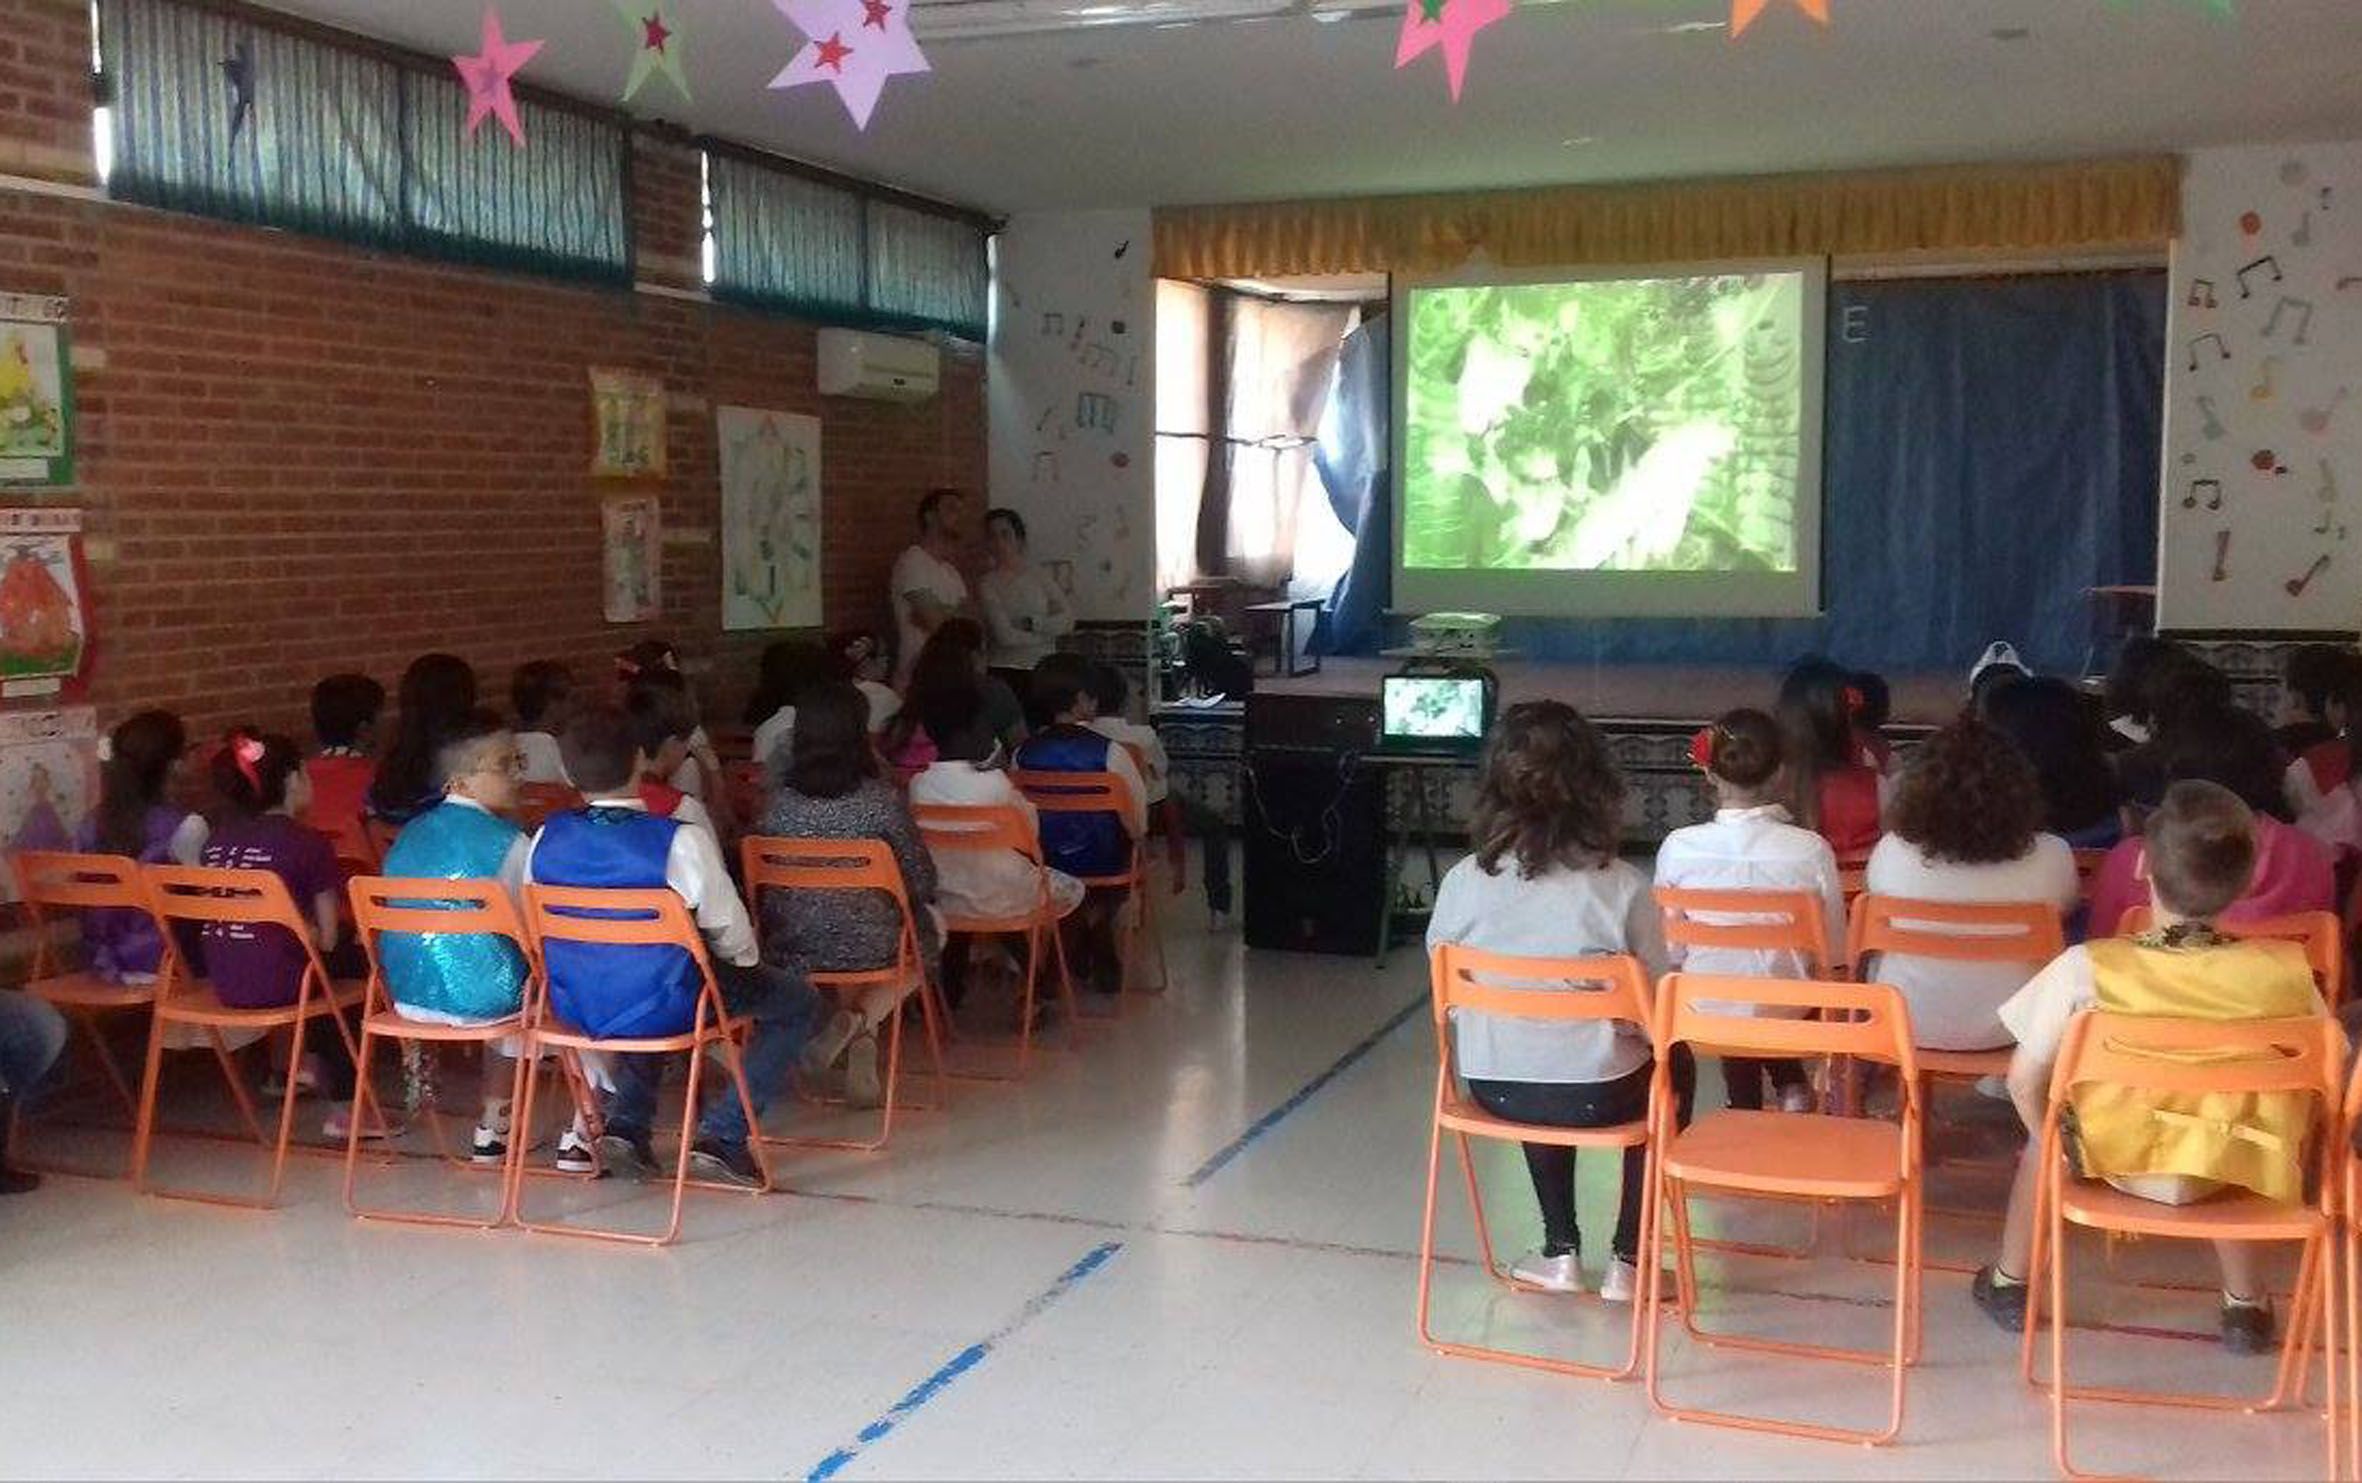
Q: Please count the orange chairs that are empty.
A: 1